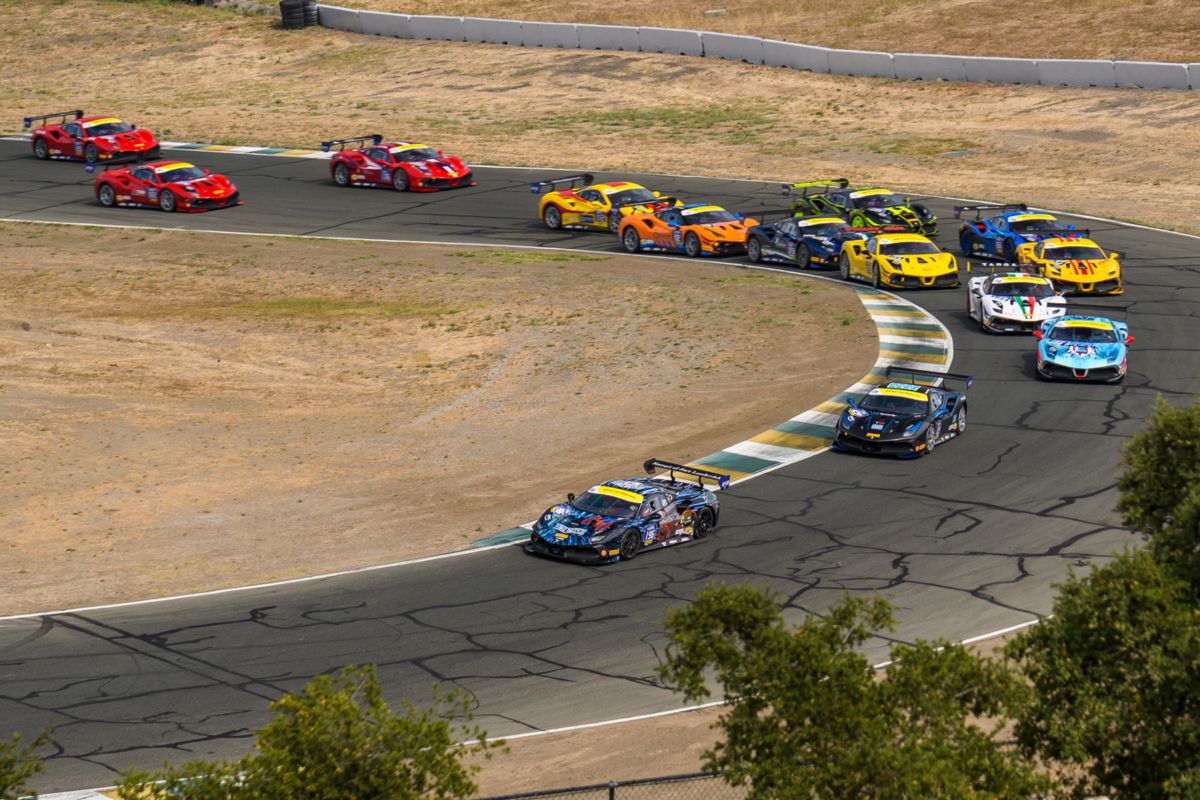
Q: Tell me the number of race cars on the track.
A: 14